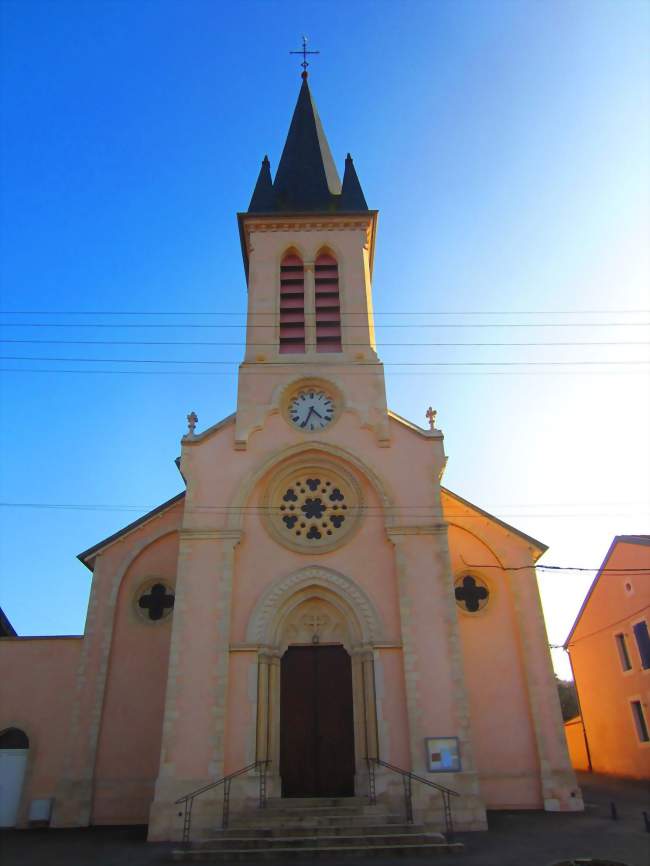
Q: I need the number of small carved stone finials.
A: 2